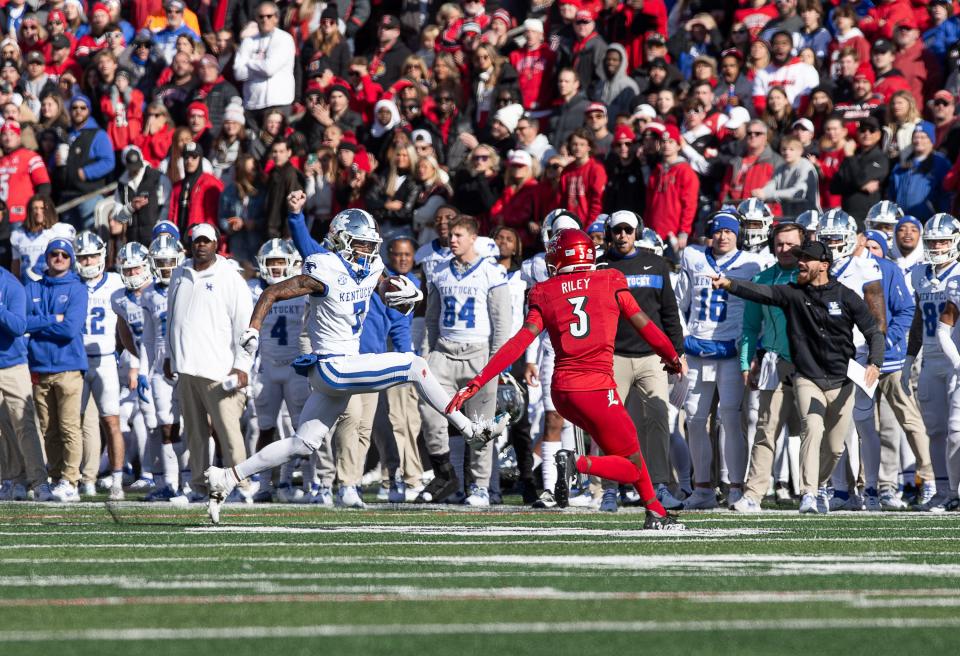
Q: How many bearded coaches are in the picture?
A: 2